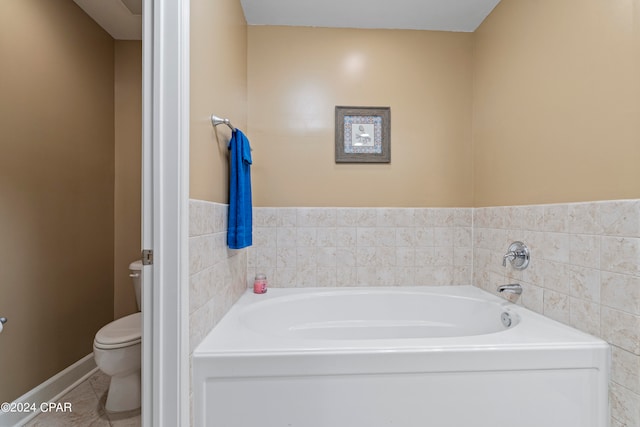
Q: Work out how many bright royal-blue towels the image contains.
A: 1